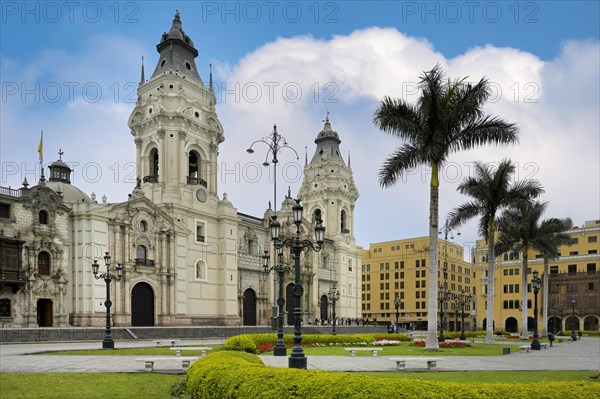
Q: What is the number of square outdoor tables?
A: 0